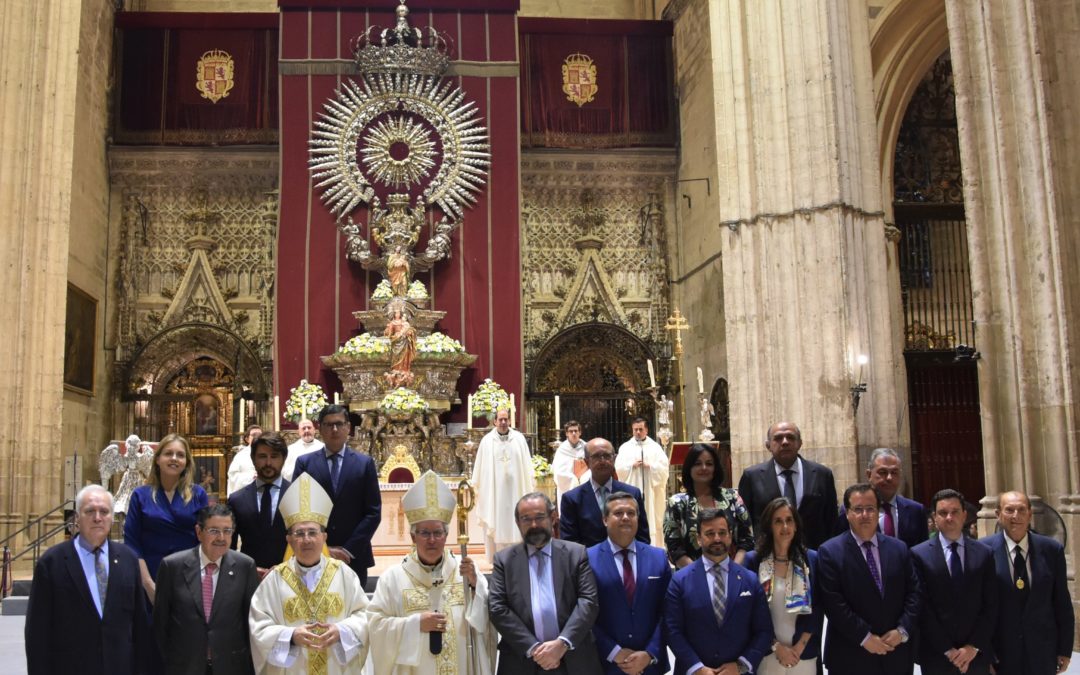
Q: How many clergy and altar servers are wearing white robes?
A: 7